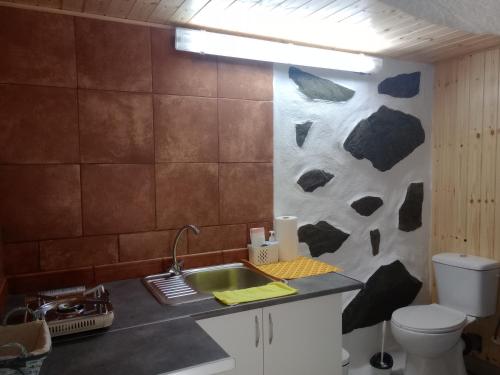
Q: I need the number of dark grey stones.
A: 10